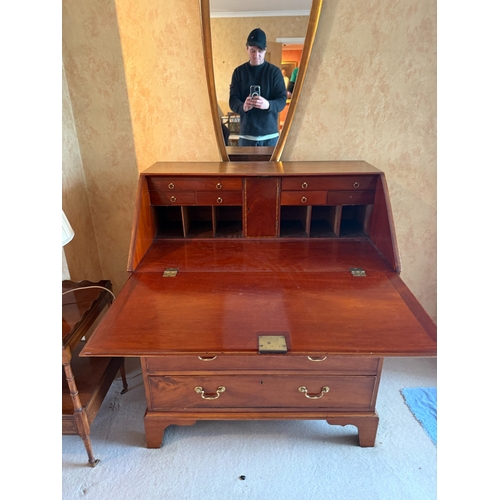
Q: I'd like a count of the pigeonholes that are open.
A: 6